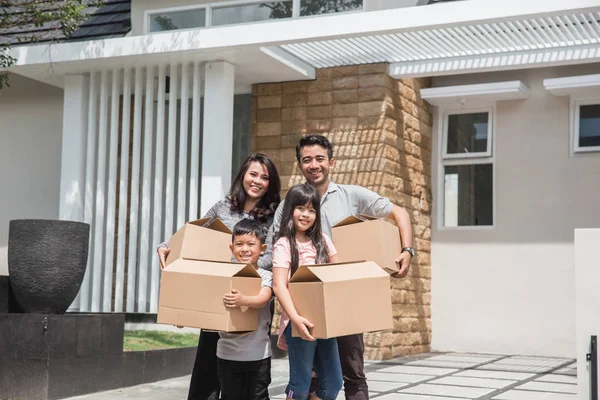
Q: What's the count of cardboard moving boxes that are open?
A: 4